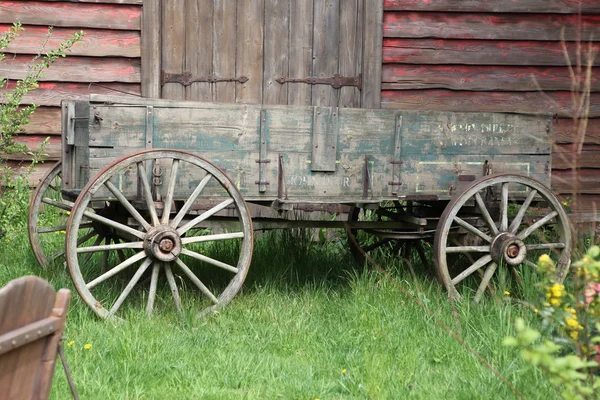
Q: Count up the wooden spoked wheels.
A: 4